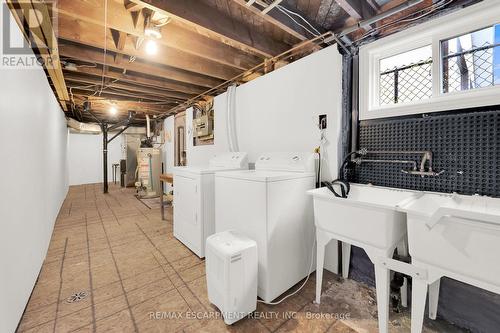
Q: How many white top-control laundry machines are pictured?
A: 2